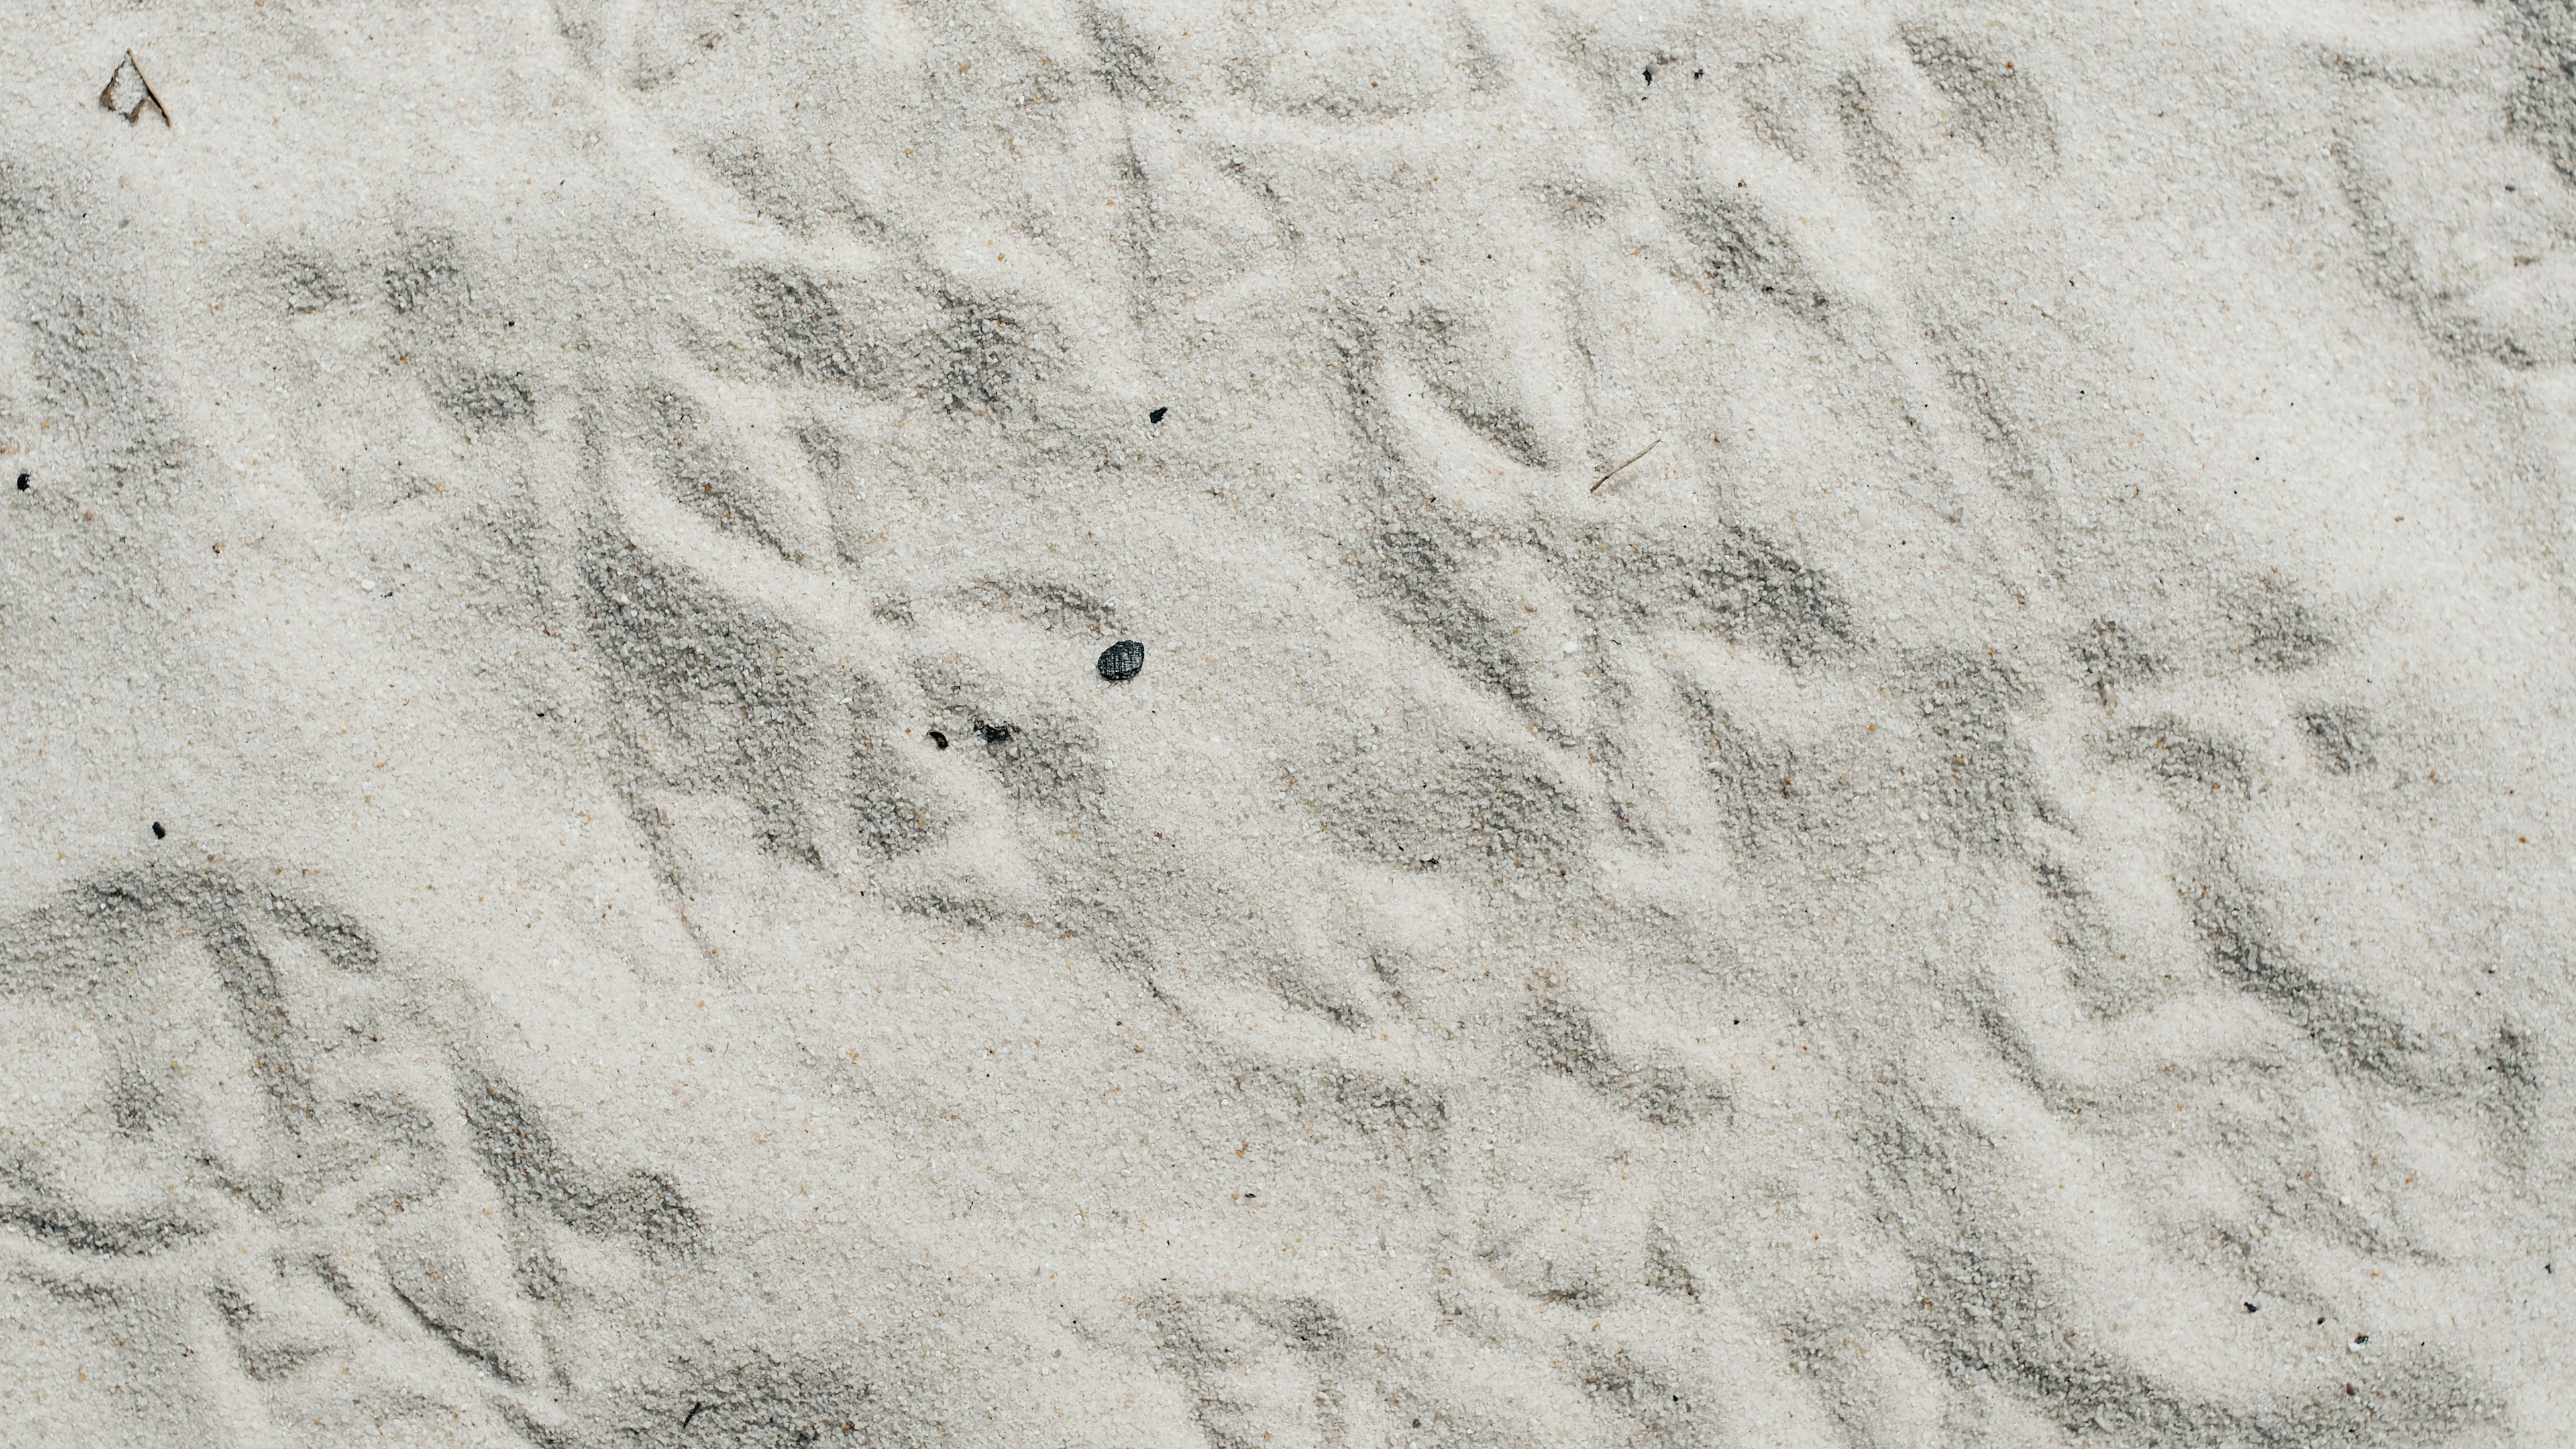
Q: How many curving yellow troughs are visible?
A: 0